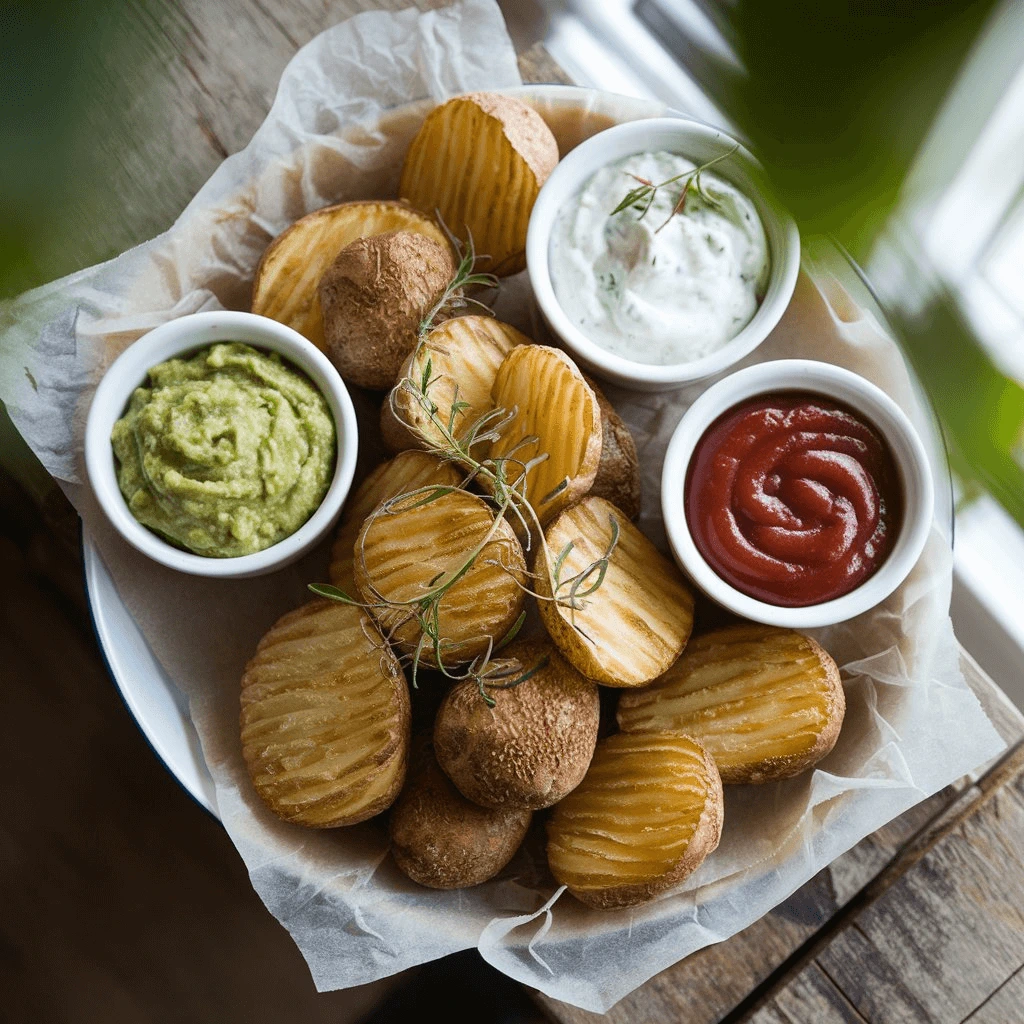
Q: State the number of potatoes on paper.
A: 14